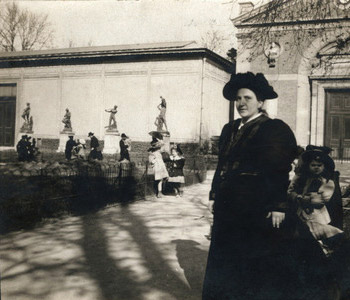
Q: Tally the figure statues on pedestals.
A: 4